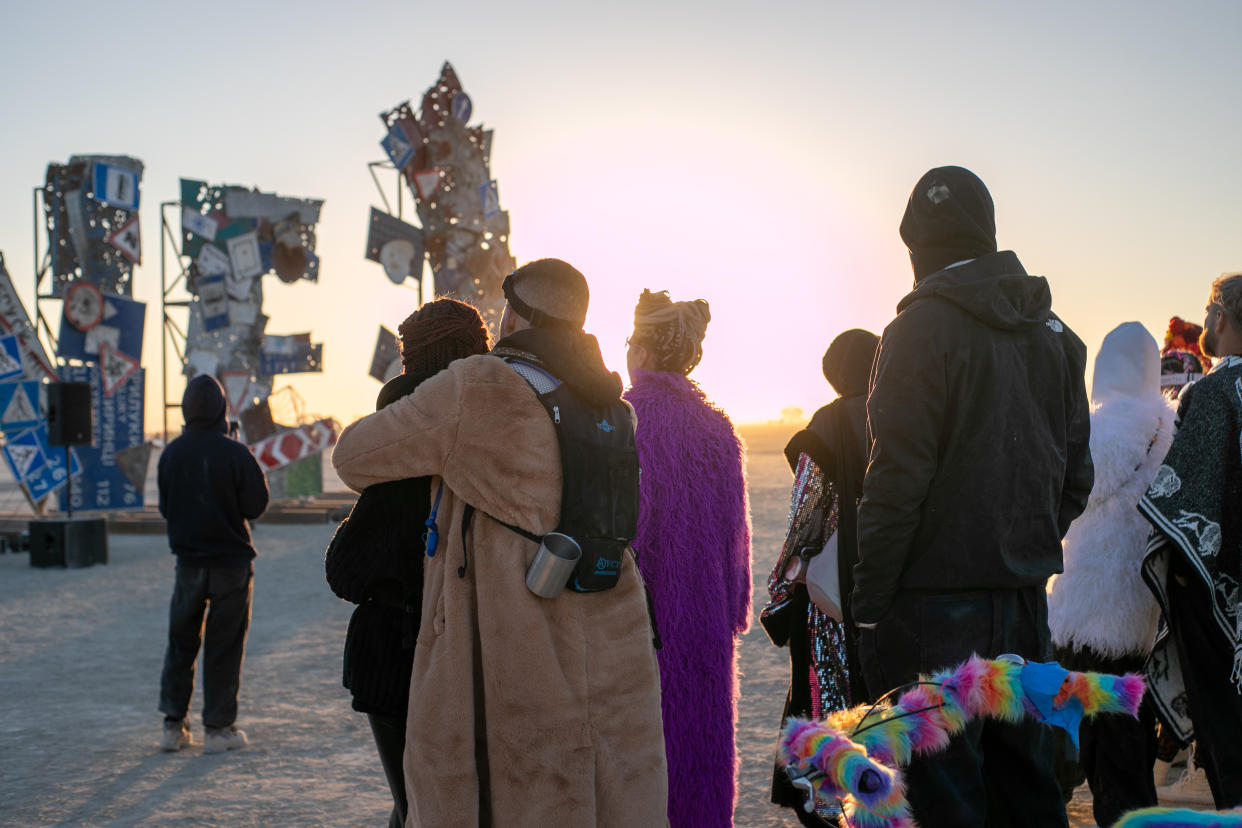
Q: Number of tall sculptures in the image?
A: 3